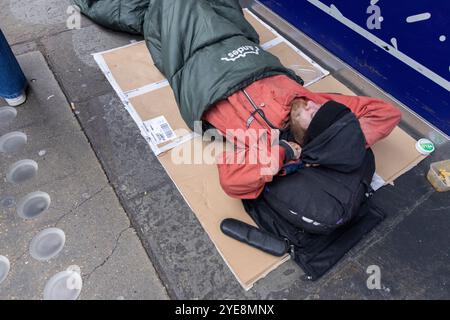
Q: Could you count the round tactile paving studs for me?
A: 7